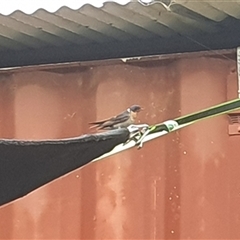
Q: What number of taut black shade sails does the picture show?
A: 1